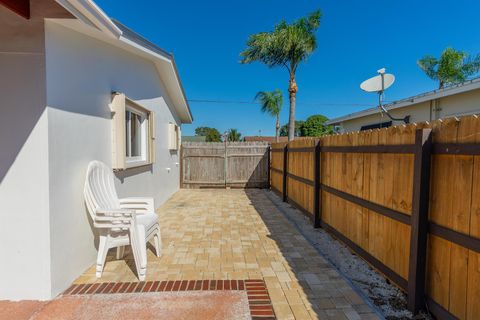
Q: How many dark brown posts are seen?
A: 4